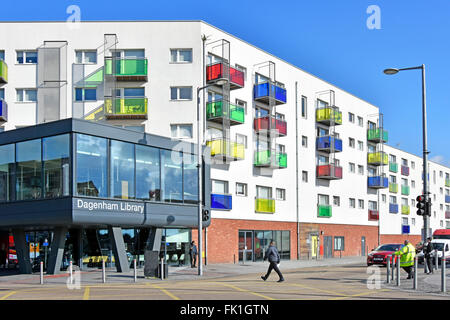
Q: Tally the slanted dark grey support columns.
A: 4